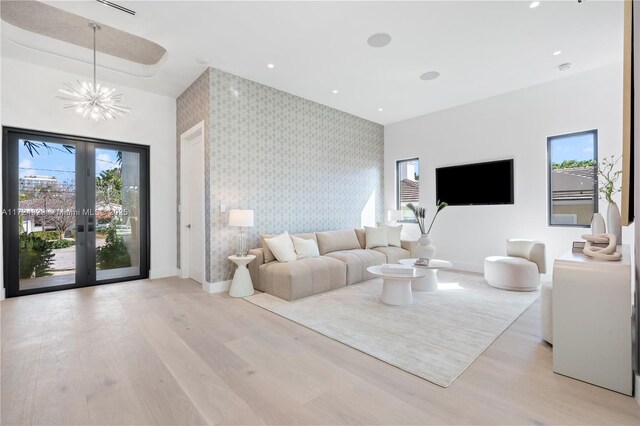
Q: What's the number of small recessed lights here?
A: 5